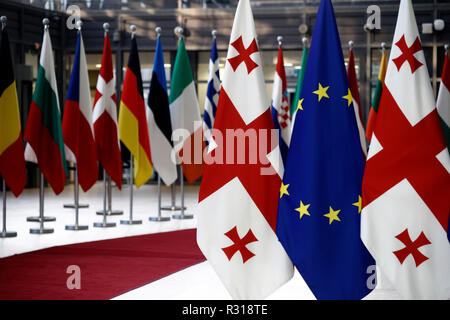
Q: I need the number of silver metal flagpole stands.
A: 11